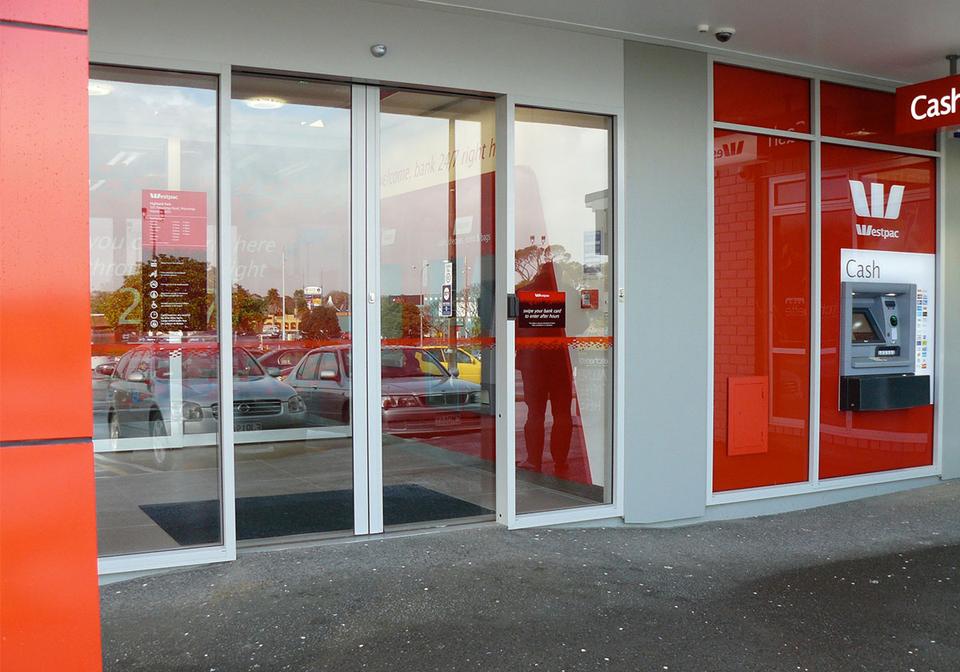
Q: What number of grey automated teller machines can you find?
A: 1